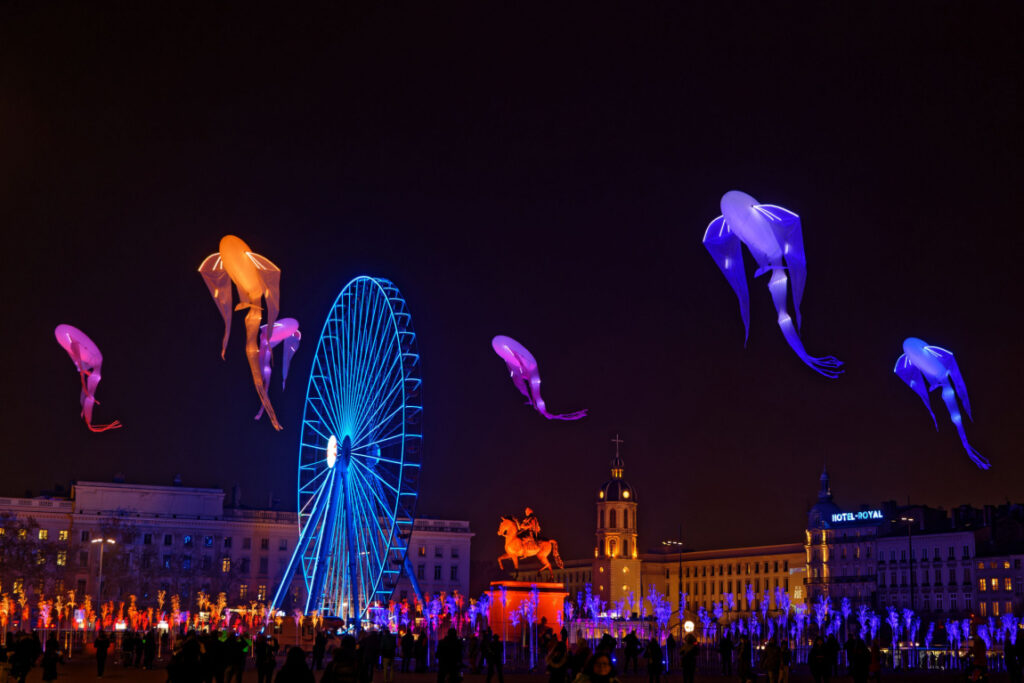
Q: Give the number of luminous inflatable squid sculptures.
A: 6